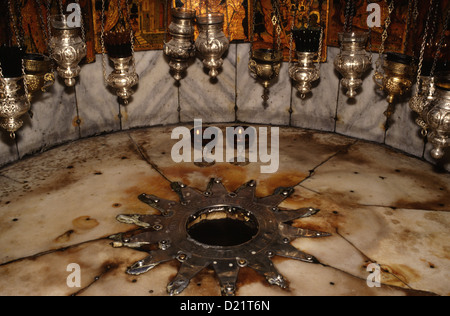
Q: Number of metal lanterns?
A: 12